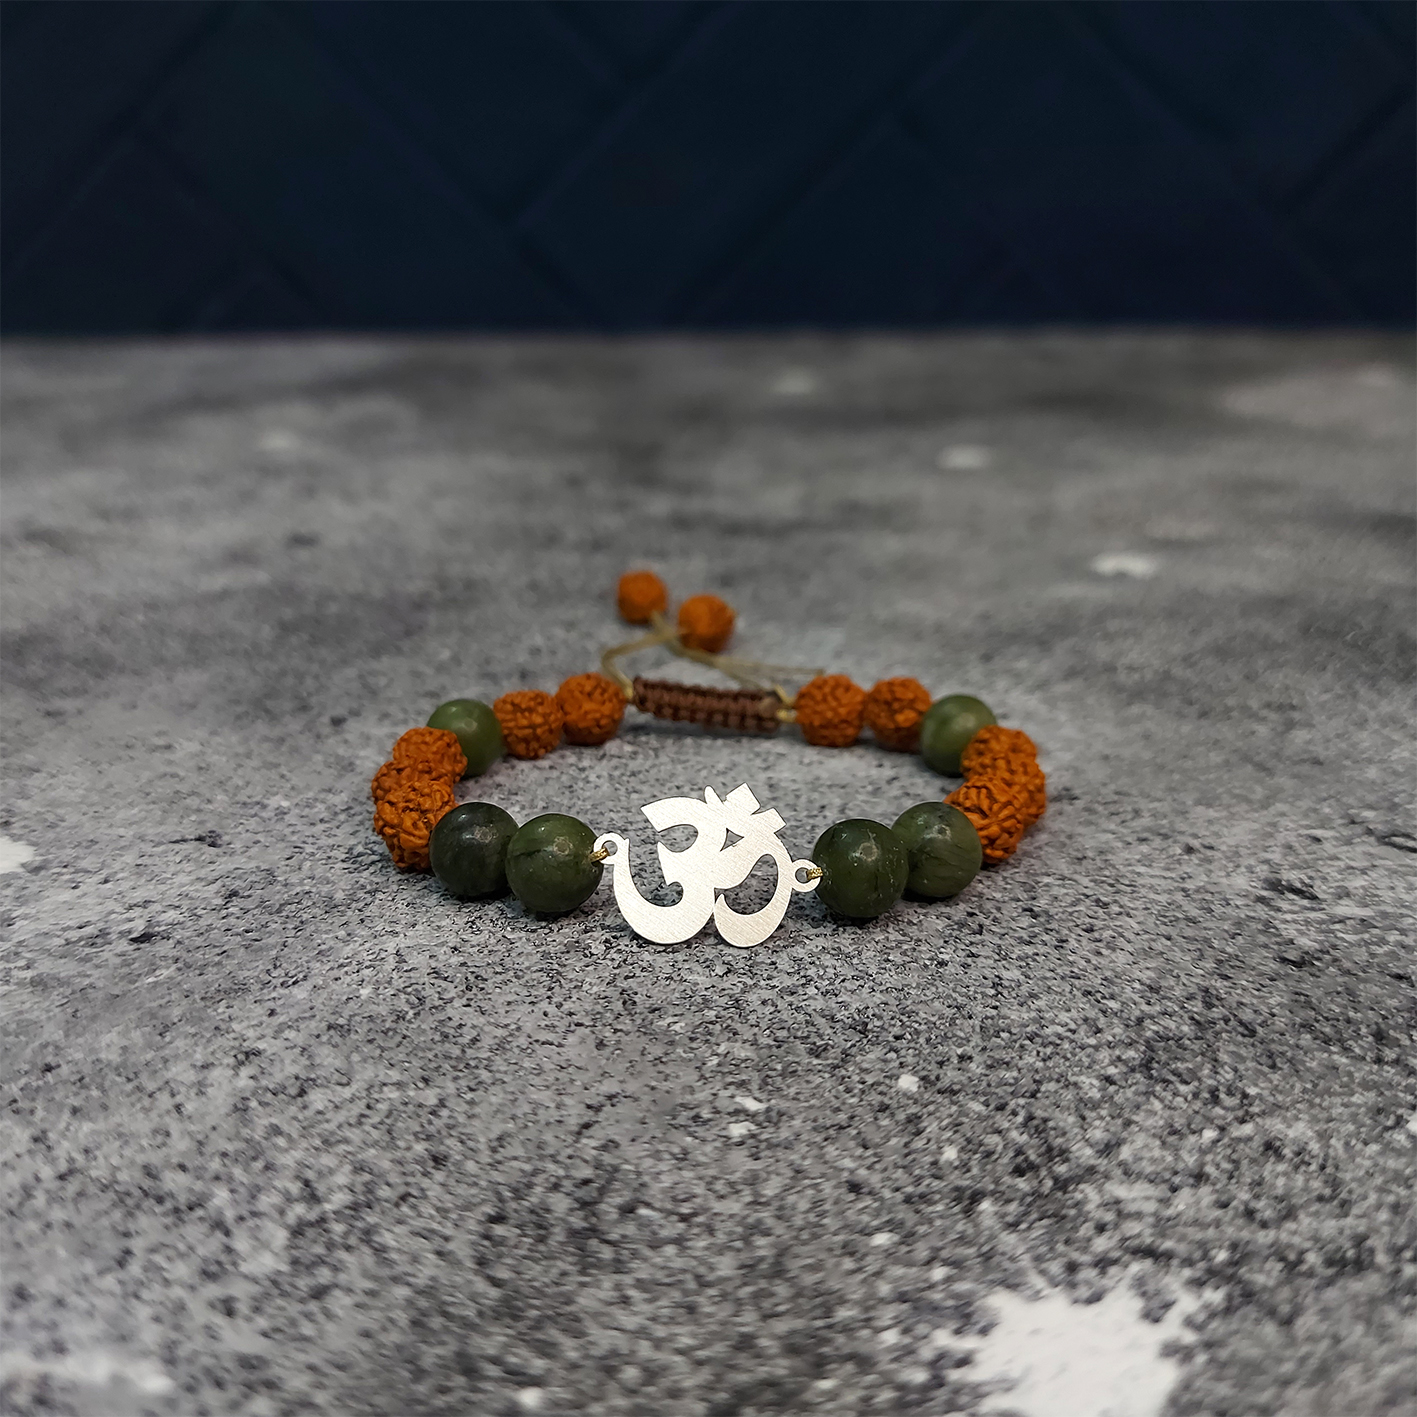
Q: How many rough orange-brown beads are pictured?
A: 12